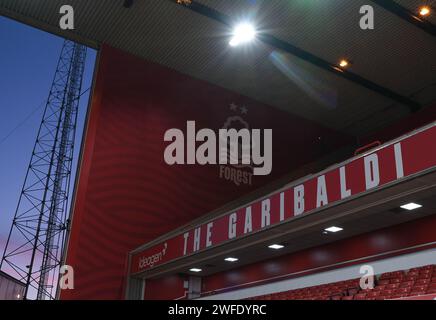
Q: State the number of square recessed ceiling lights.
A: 5